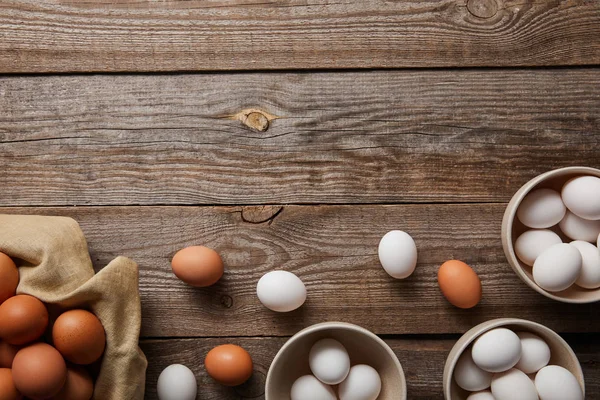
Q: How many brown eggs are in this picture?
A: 10